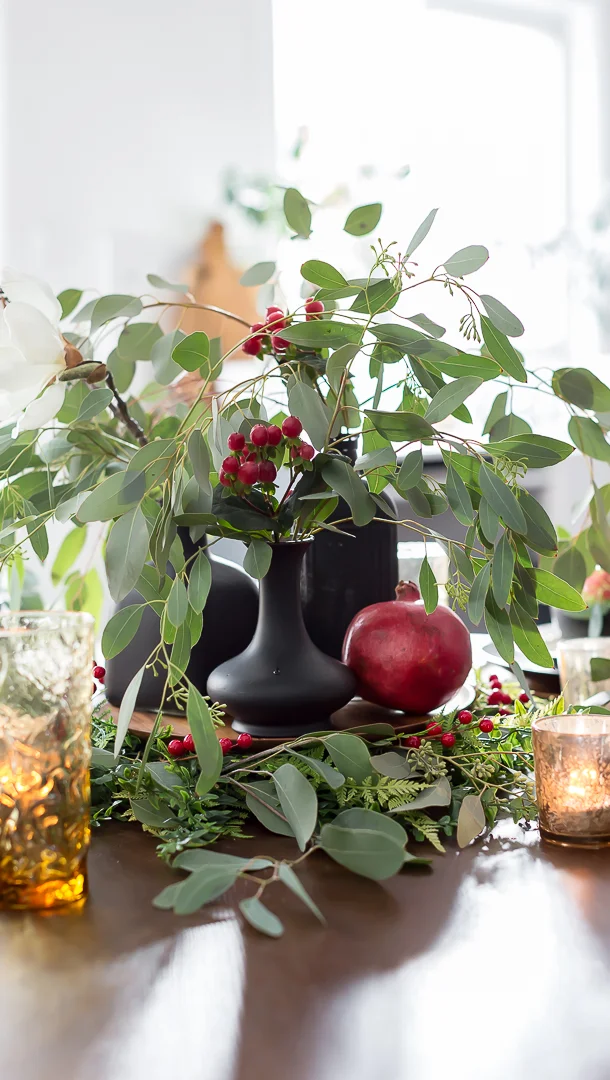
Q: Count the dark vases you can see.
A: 3